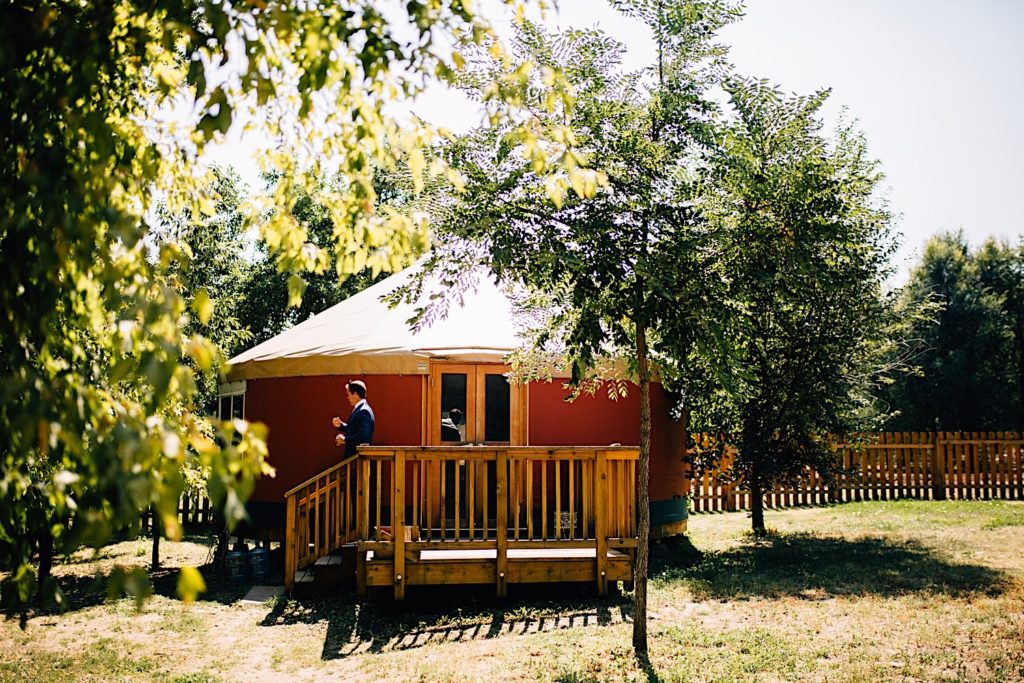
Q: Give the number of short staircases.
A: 1